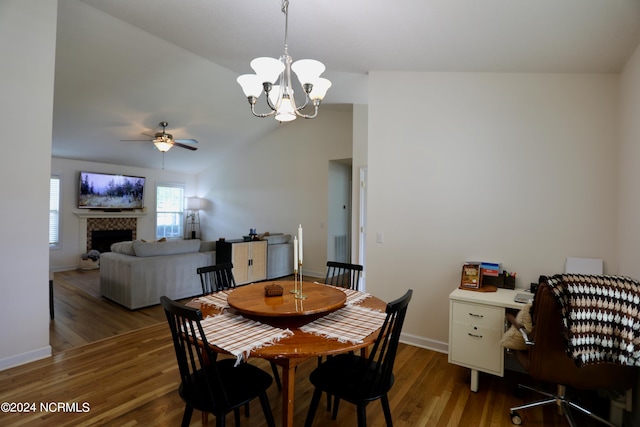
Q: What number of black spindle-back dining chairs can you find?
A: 4